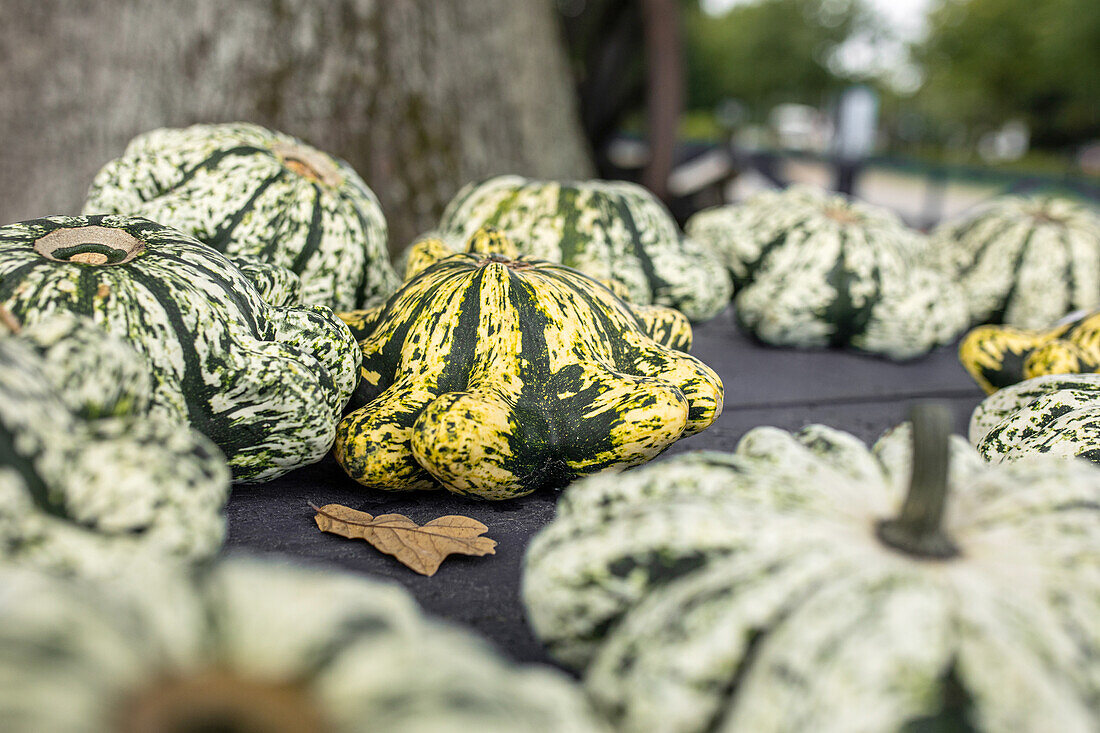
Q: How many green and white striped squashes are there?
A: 9